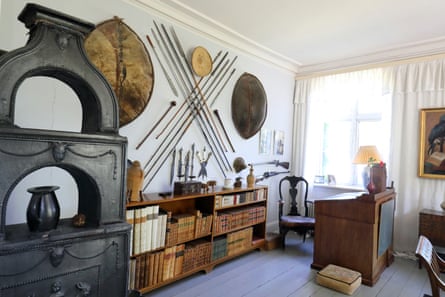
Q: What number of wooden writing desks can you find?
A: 1